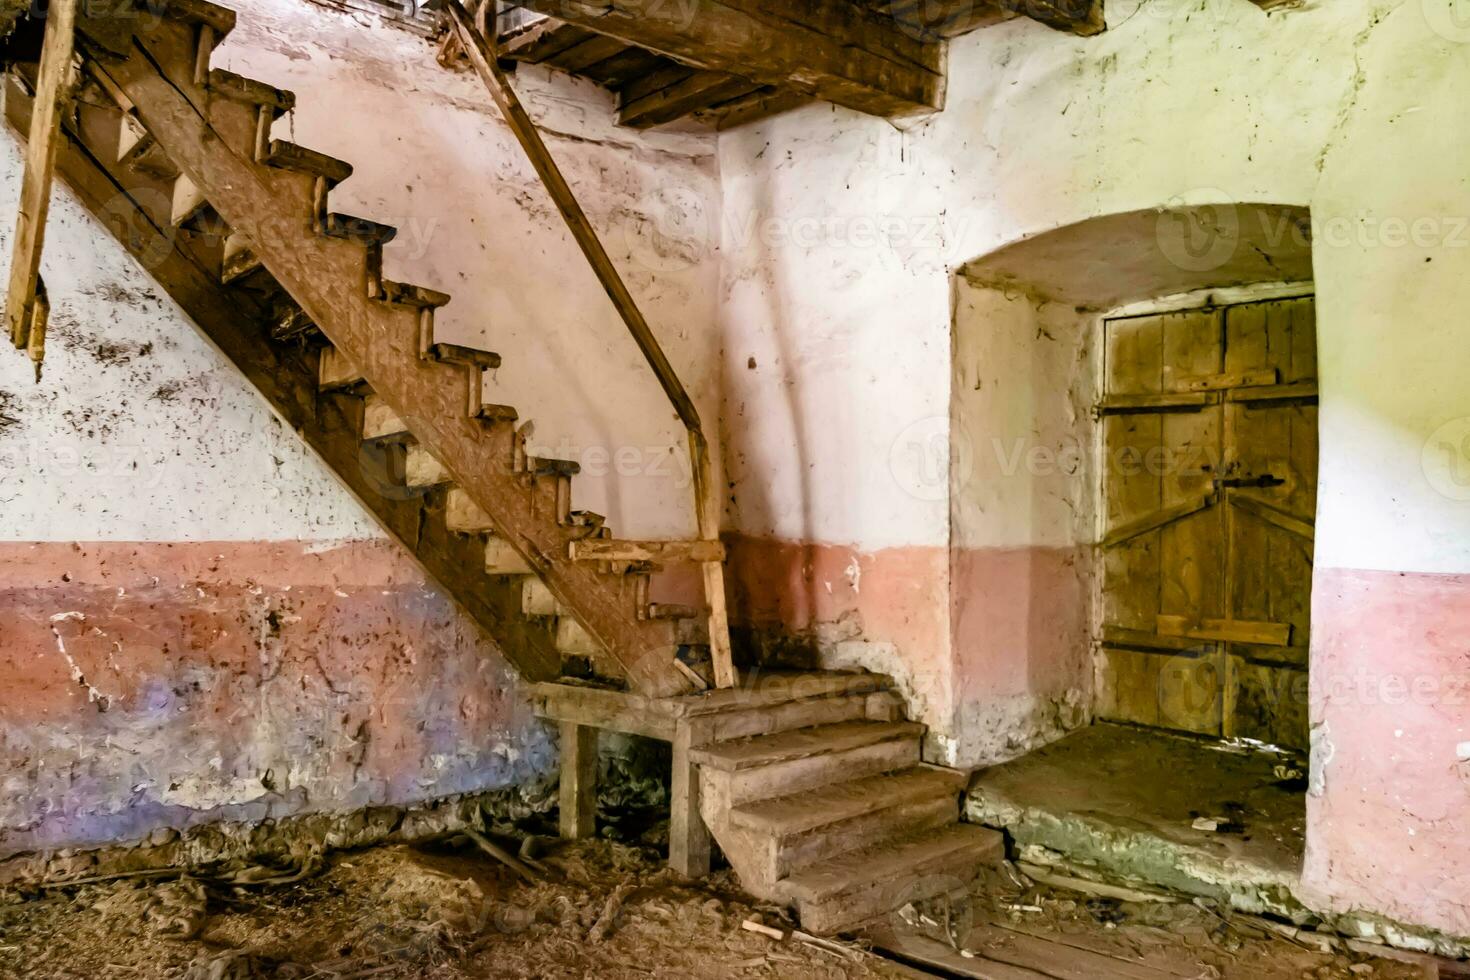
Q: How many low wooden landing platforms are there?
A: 1